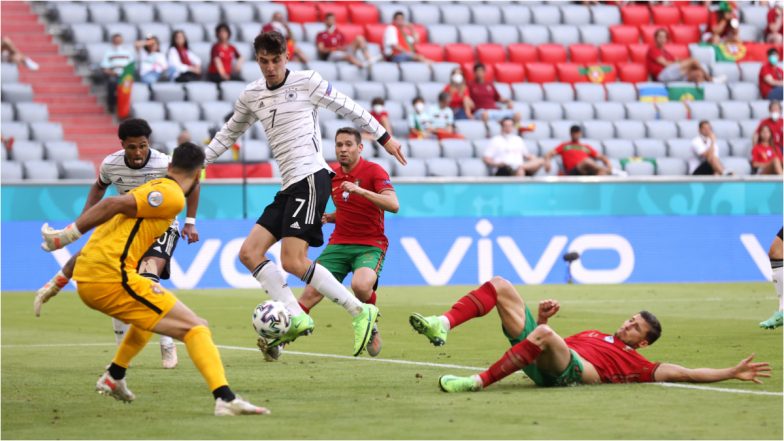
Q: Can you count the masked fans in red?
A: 4